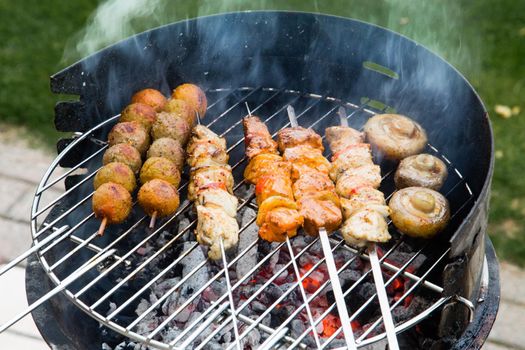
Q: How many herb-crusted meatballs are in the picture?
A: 12